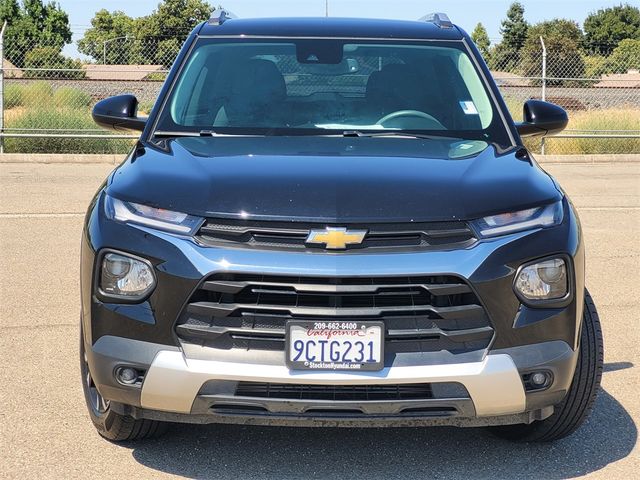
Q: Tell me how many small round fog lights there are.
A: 2